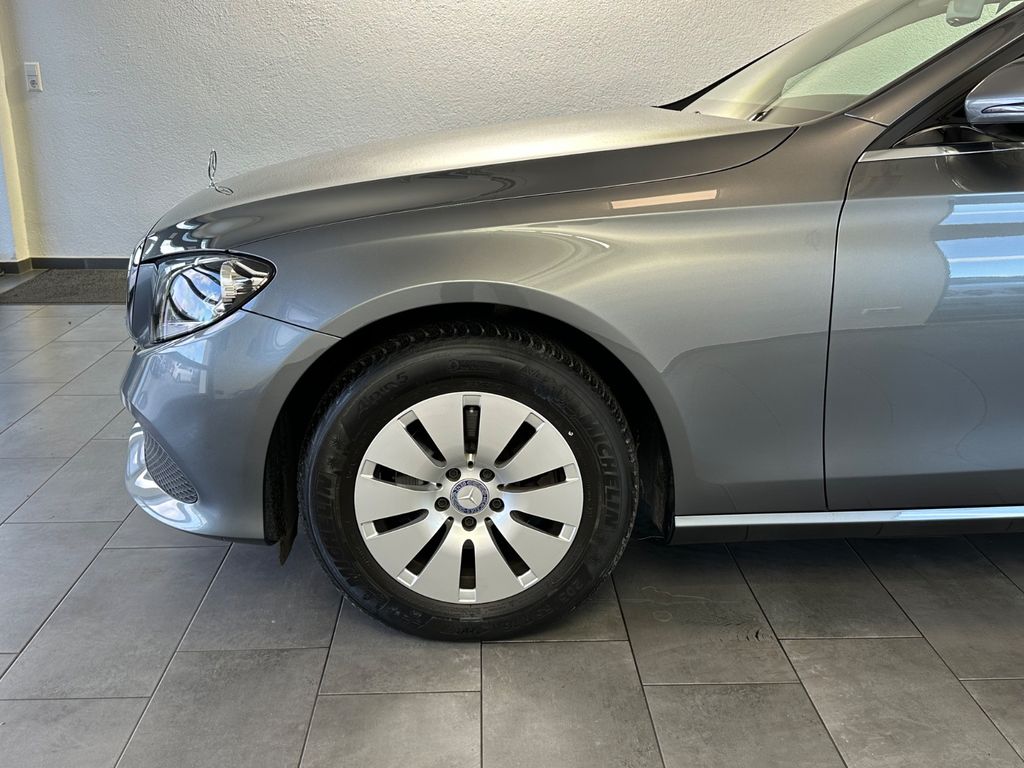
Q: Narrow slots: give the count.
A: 10